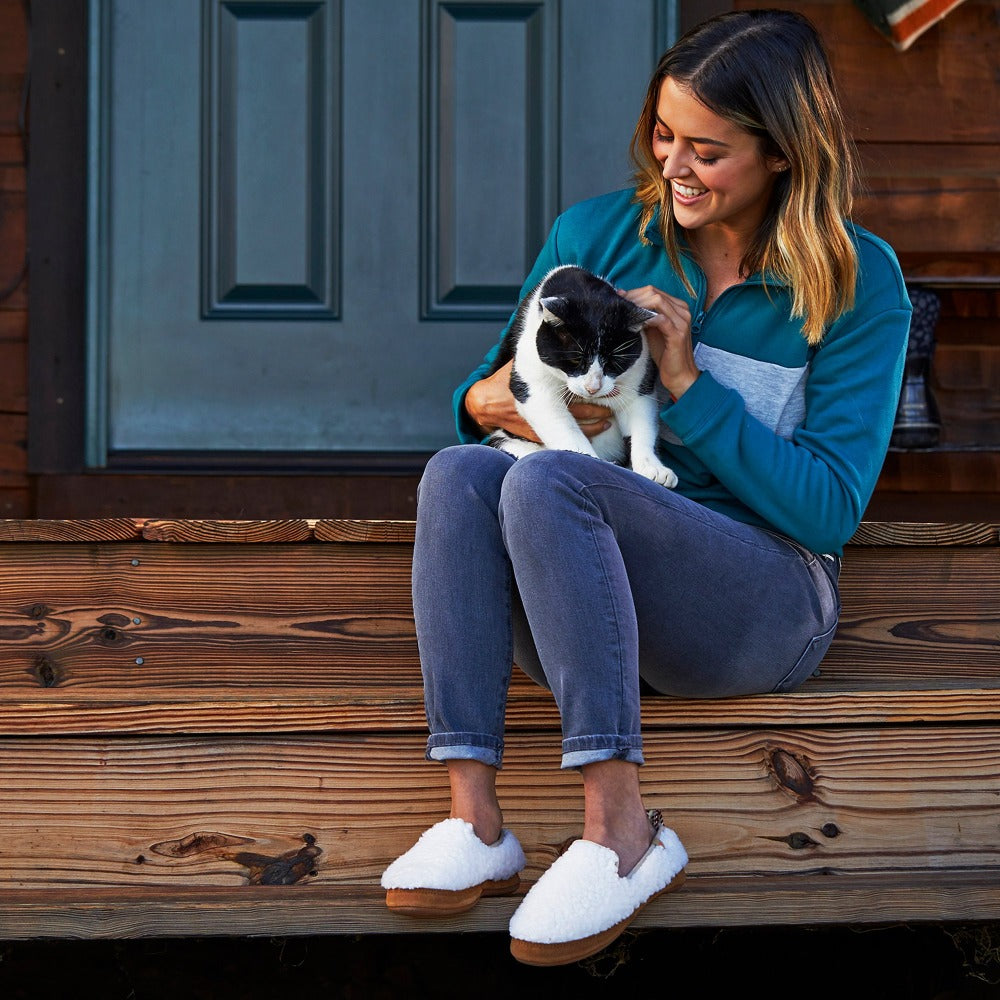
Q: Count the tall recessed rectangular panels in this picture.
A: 2